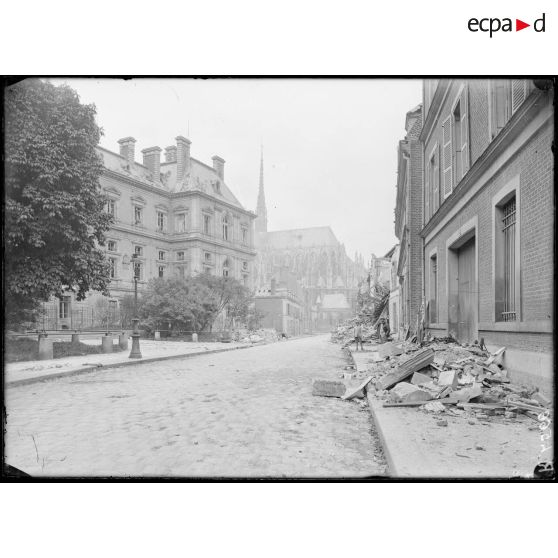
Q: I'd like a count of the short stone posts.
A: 6